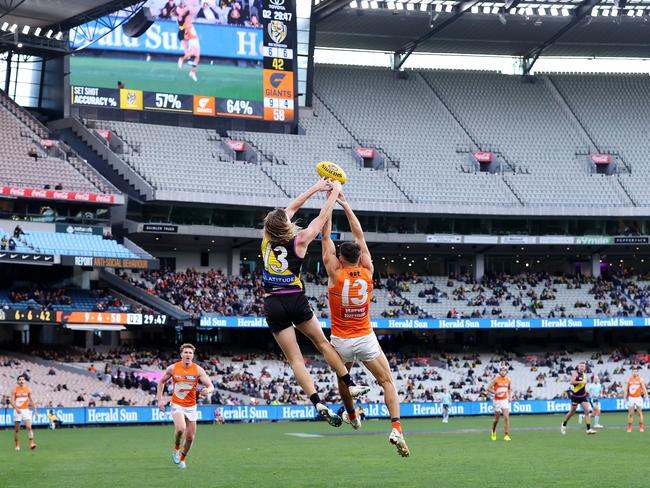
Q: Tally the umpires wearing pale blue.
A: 2